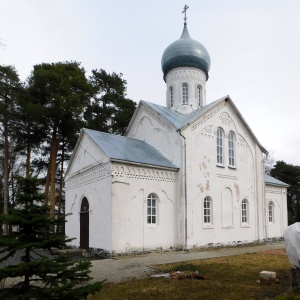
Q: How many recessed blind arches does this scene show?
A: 1